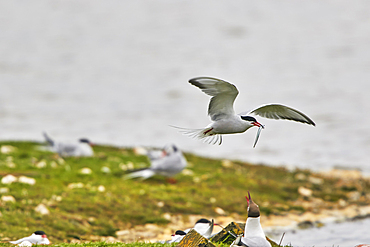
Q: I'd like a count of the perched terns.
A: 5